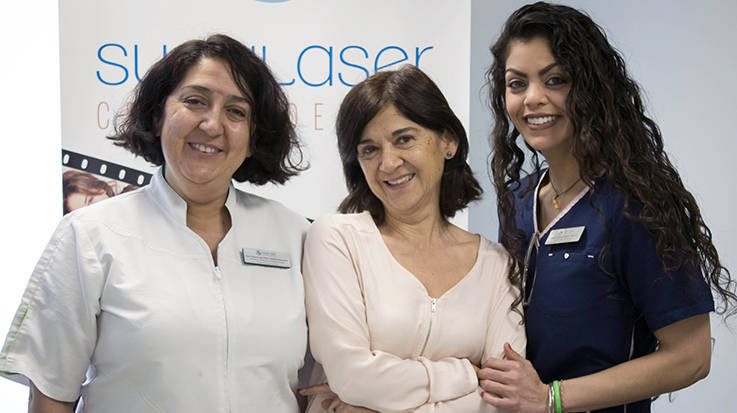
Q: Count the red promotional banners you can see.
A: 0